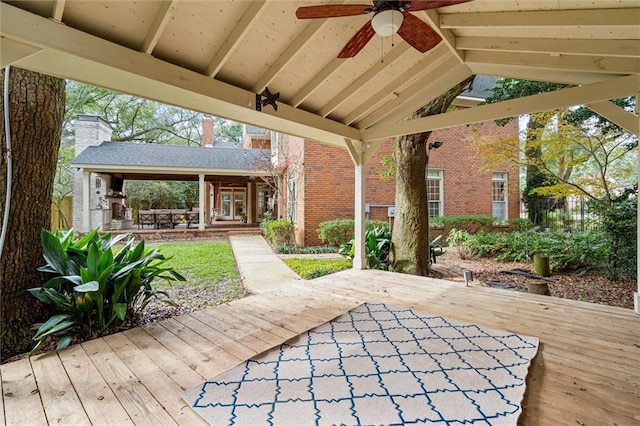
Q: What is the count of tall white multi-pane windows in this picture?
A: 2